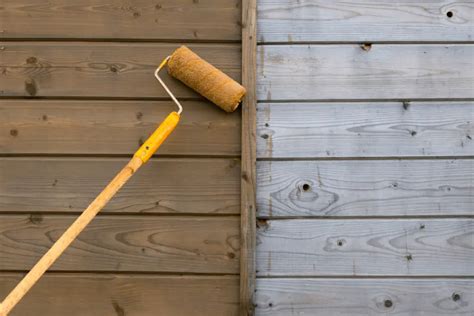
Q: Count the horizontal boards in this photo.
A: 12